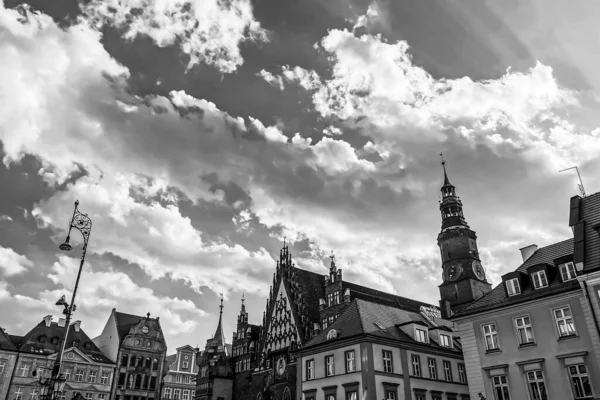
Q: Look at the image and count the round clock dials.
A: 3